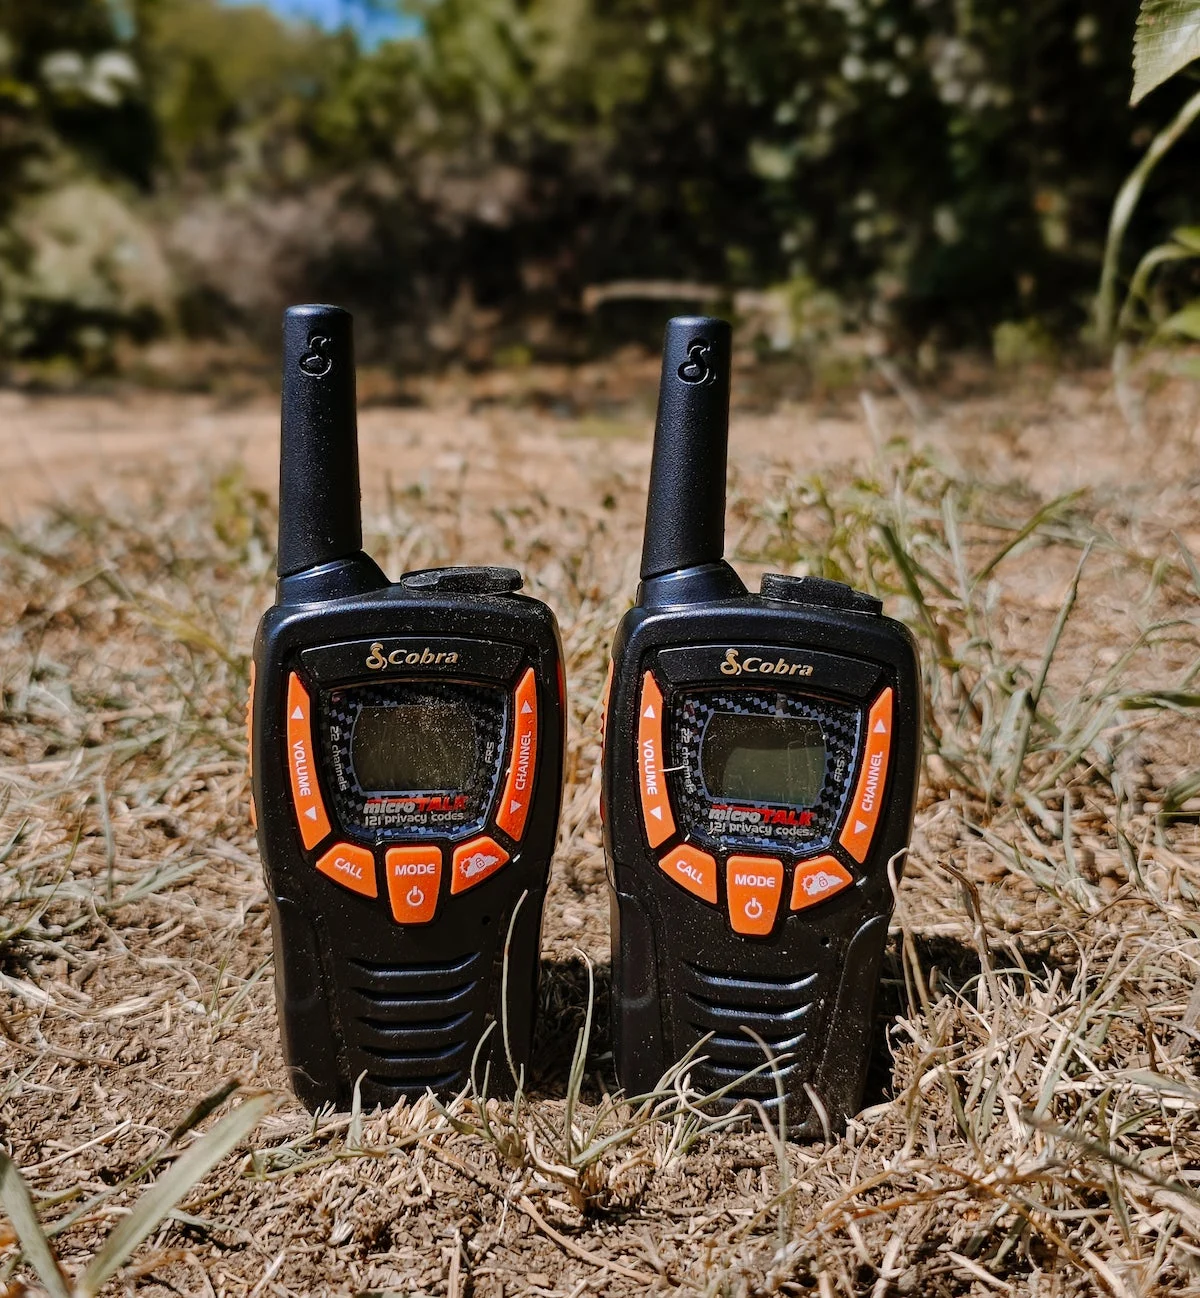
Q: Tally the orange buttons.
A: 10